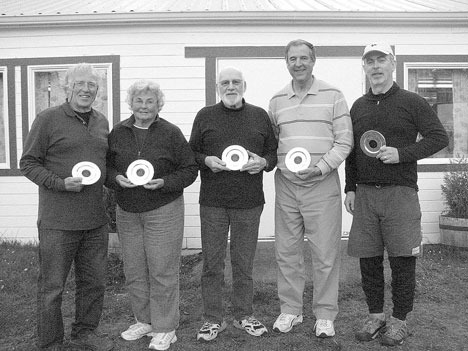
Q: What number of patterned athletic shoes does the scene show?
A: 2